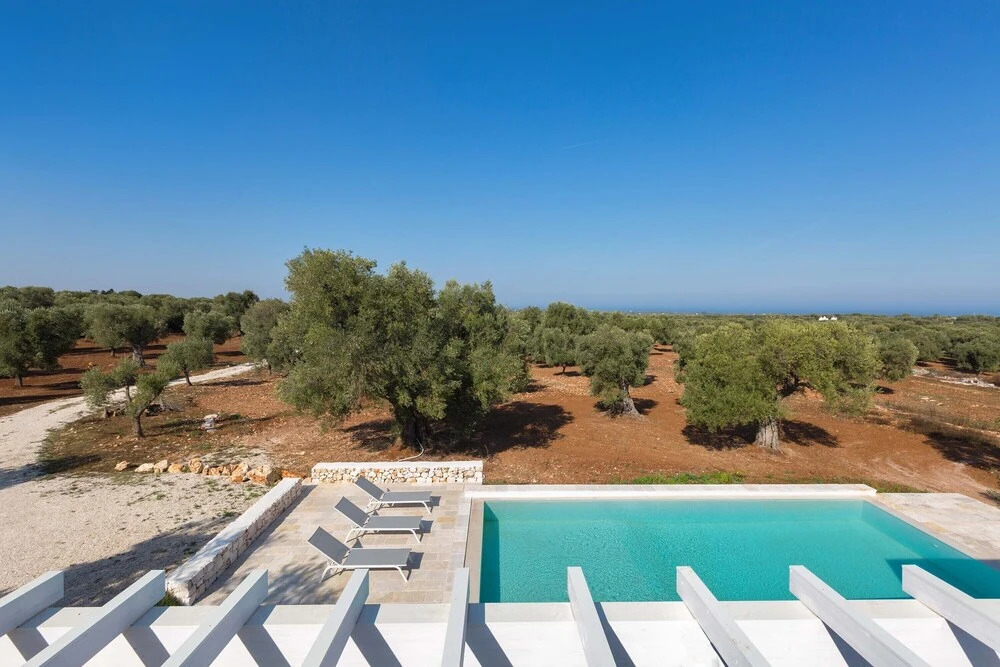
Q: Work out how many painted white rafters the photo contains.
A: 9